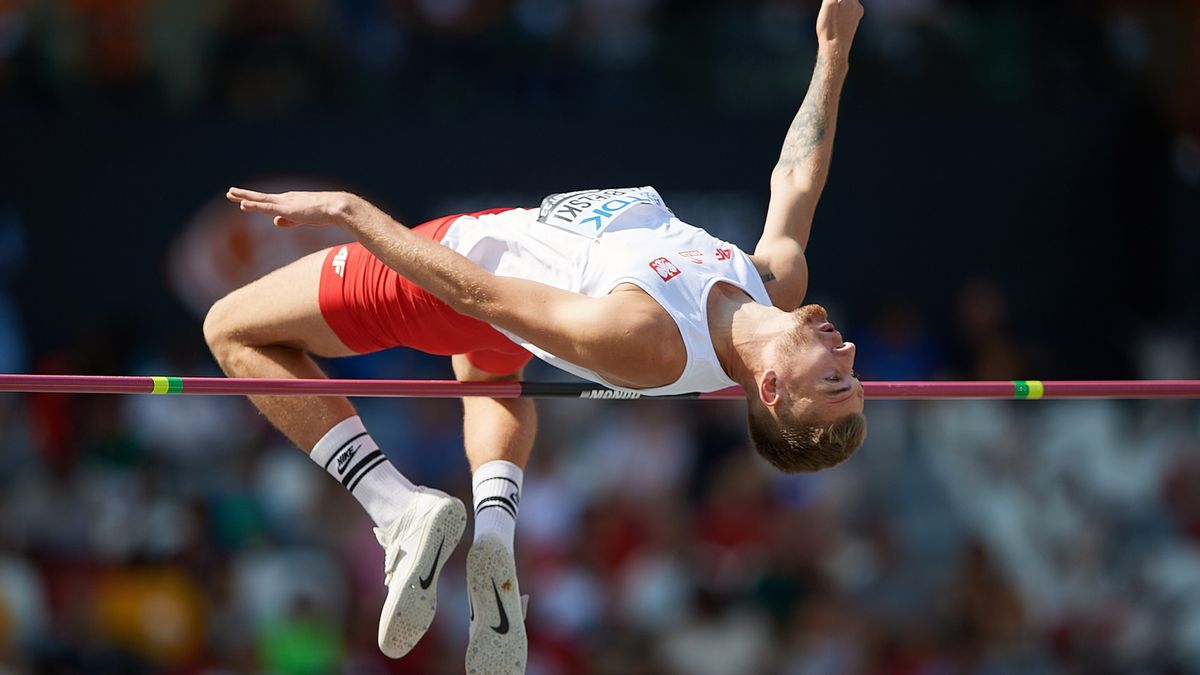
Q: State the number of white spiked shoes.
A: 2